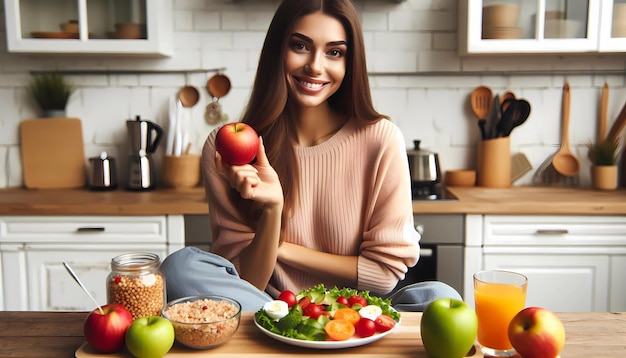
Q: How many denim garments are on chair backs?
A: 0